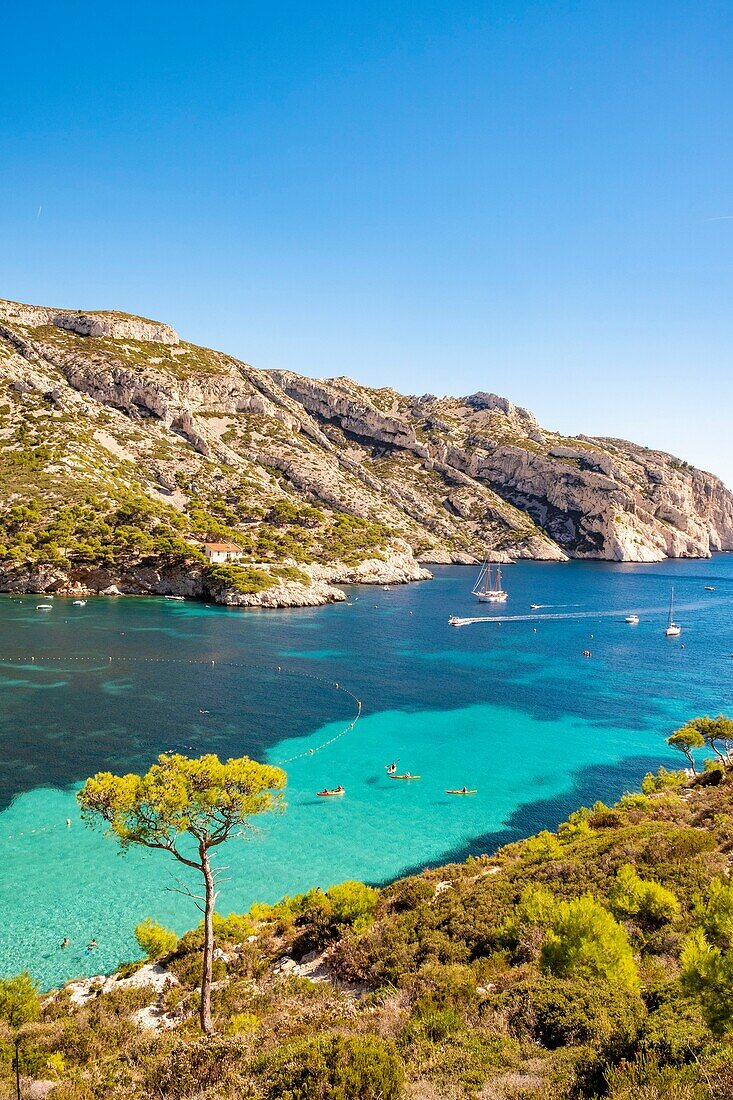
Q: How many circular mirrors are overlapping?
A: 0